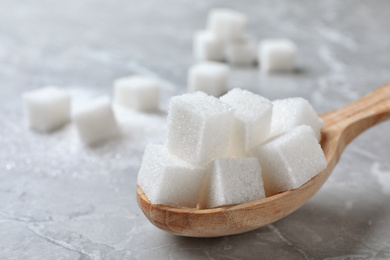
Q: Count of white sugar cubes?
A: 14